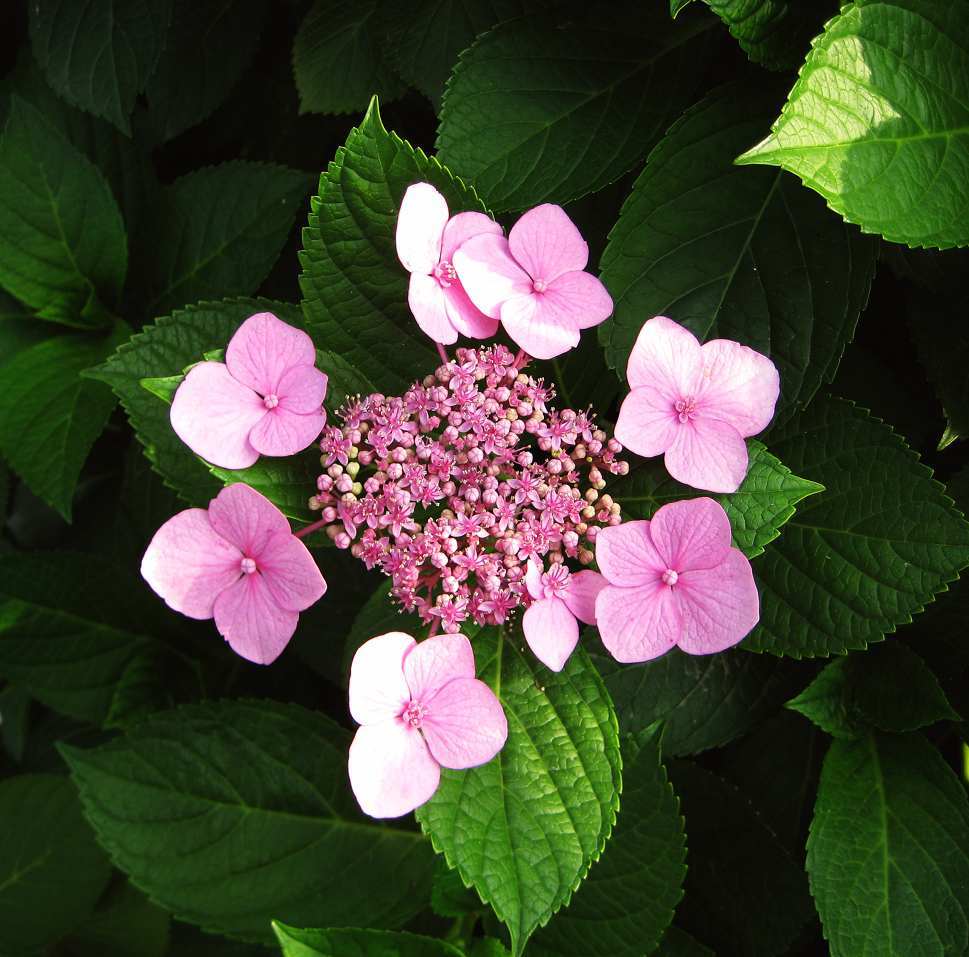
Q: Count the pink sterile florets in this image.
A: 8